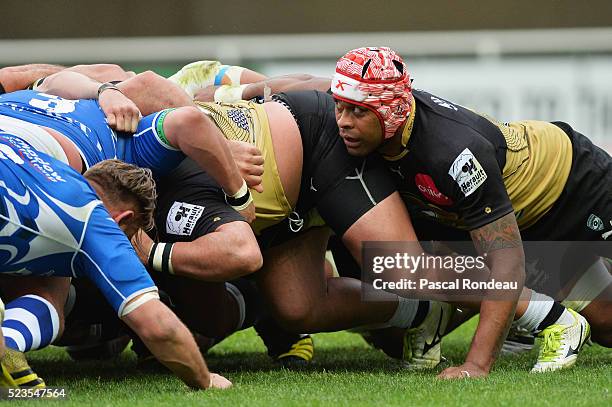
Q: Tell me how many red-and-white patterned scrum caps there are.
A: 1